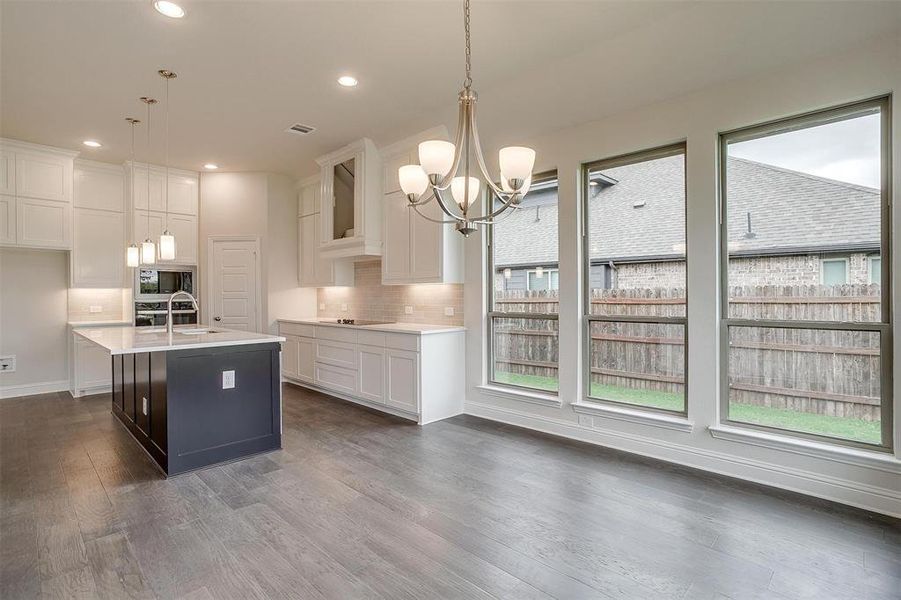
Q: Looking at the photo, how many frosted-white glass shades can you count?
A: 8